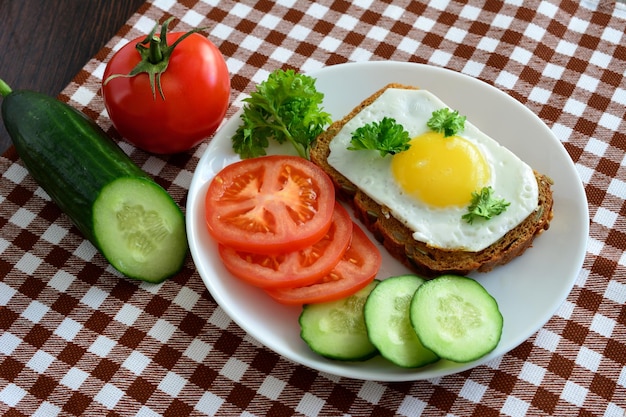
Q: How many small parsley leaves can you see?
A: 3